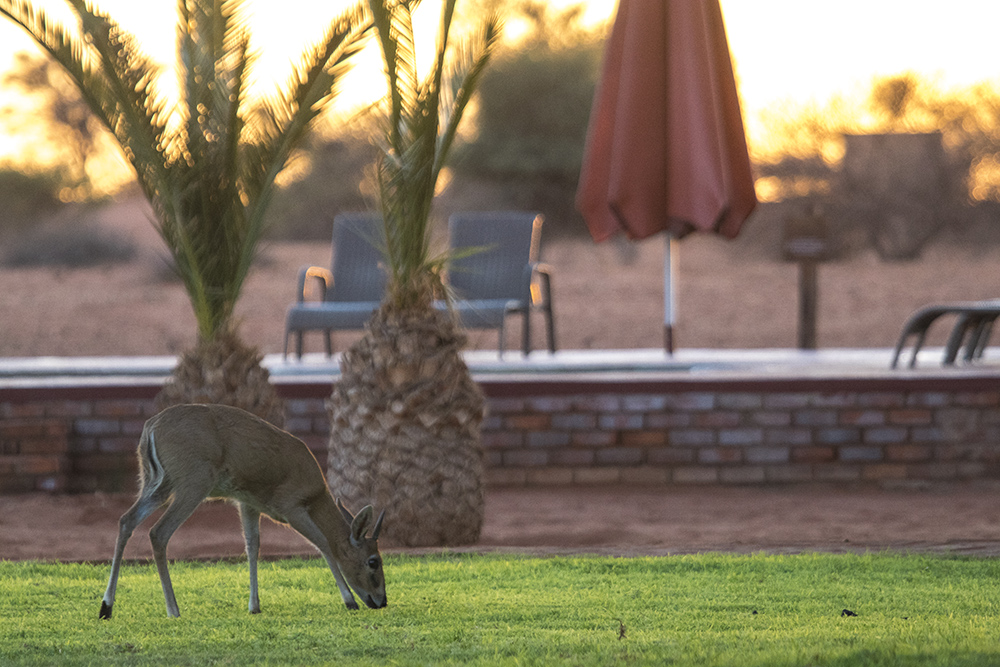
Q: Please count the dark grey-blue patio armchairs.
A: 2